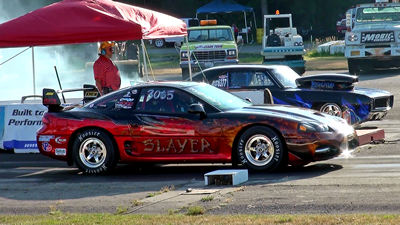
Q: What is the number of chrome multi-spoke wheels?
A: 3